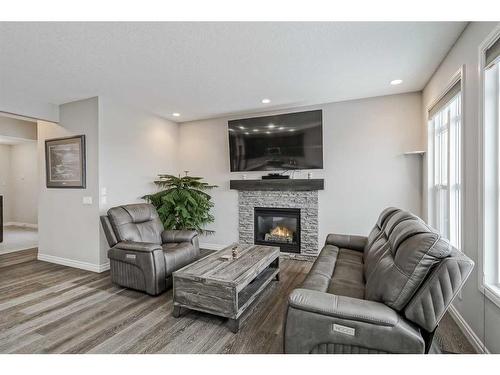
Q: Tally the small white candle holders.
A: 2